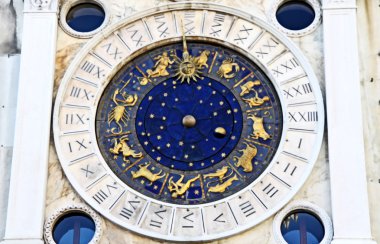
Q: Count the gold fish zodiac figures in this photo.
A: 2